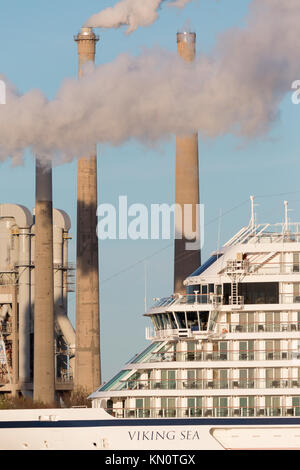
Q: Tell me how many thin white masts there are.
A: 2